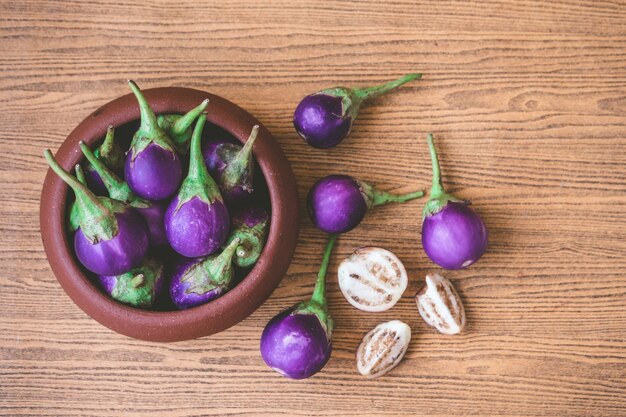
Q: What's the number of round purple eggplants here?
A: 15